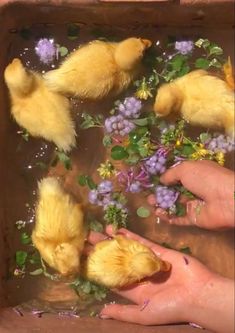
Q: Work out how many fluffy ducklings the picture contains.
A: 5